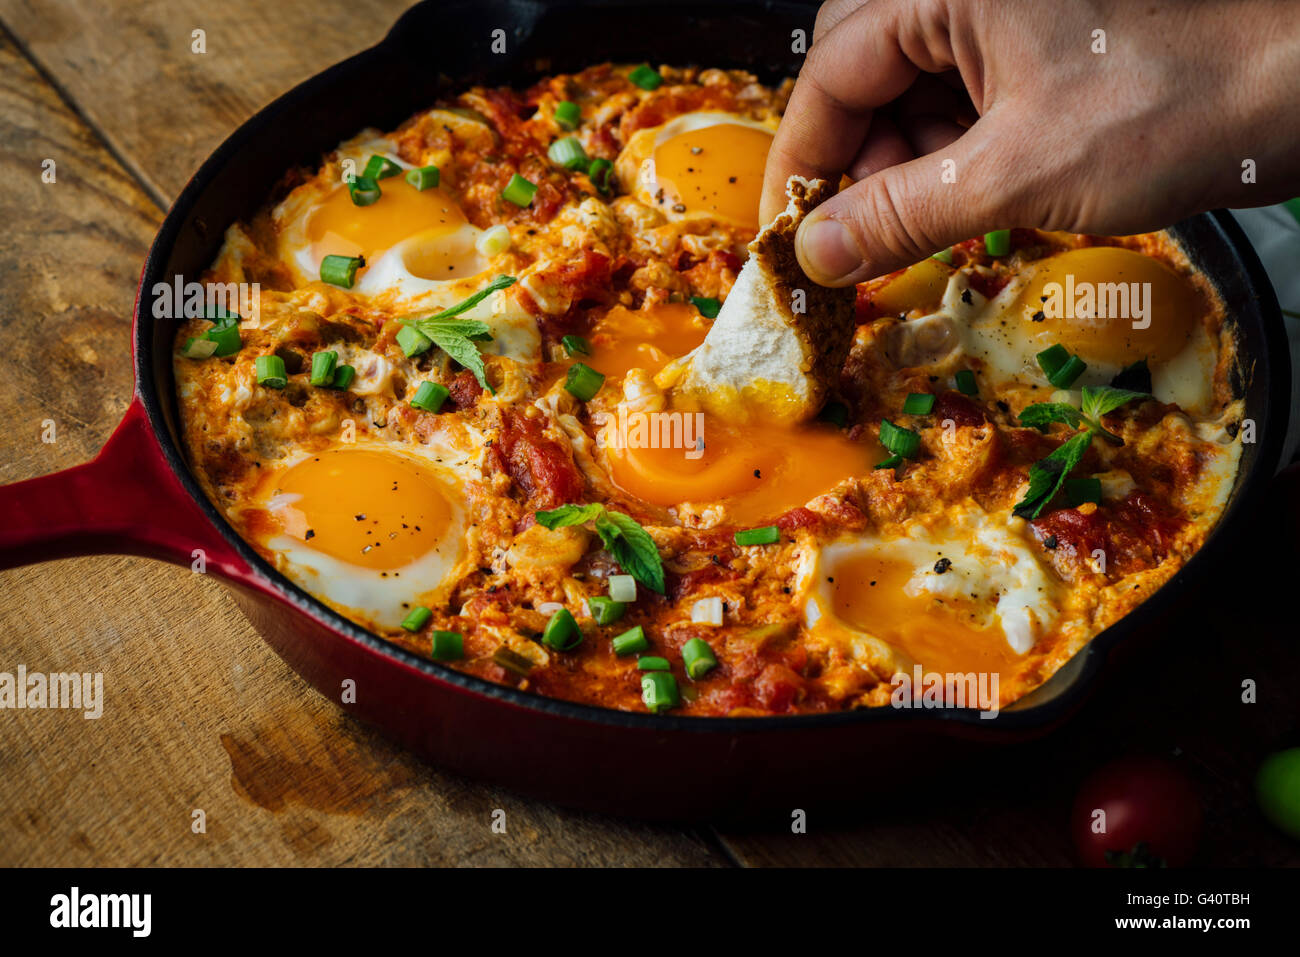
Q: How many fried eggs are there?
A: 6